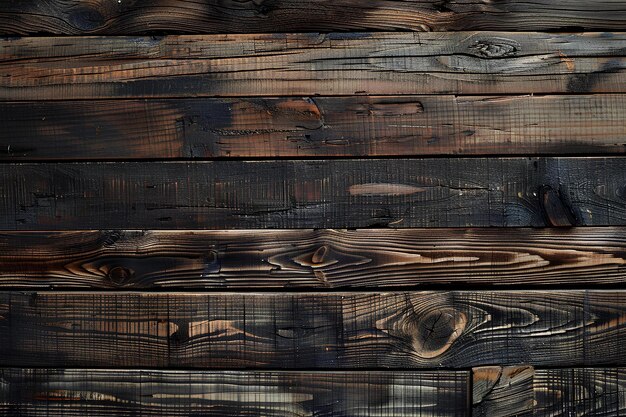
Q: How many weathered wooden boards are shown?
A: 7